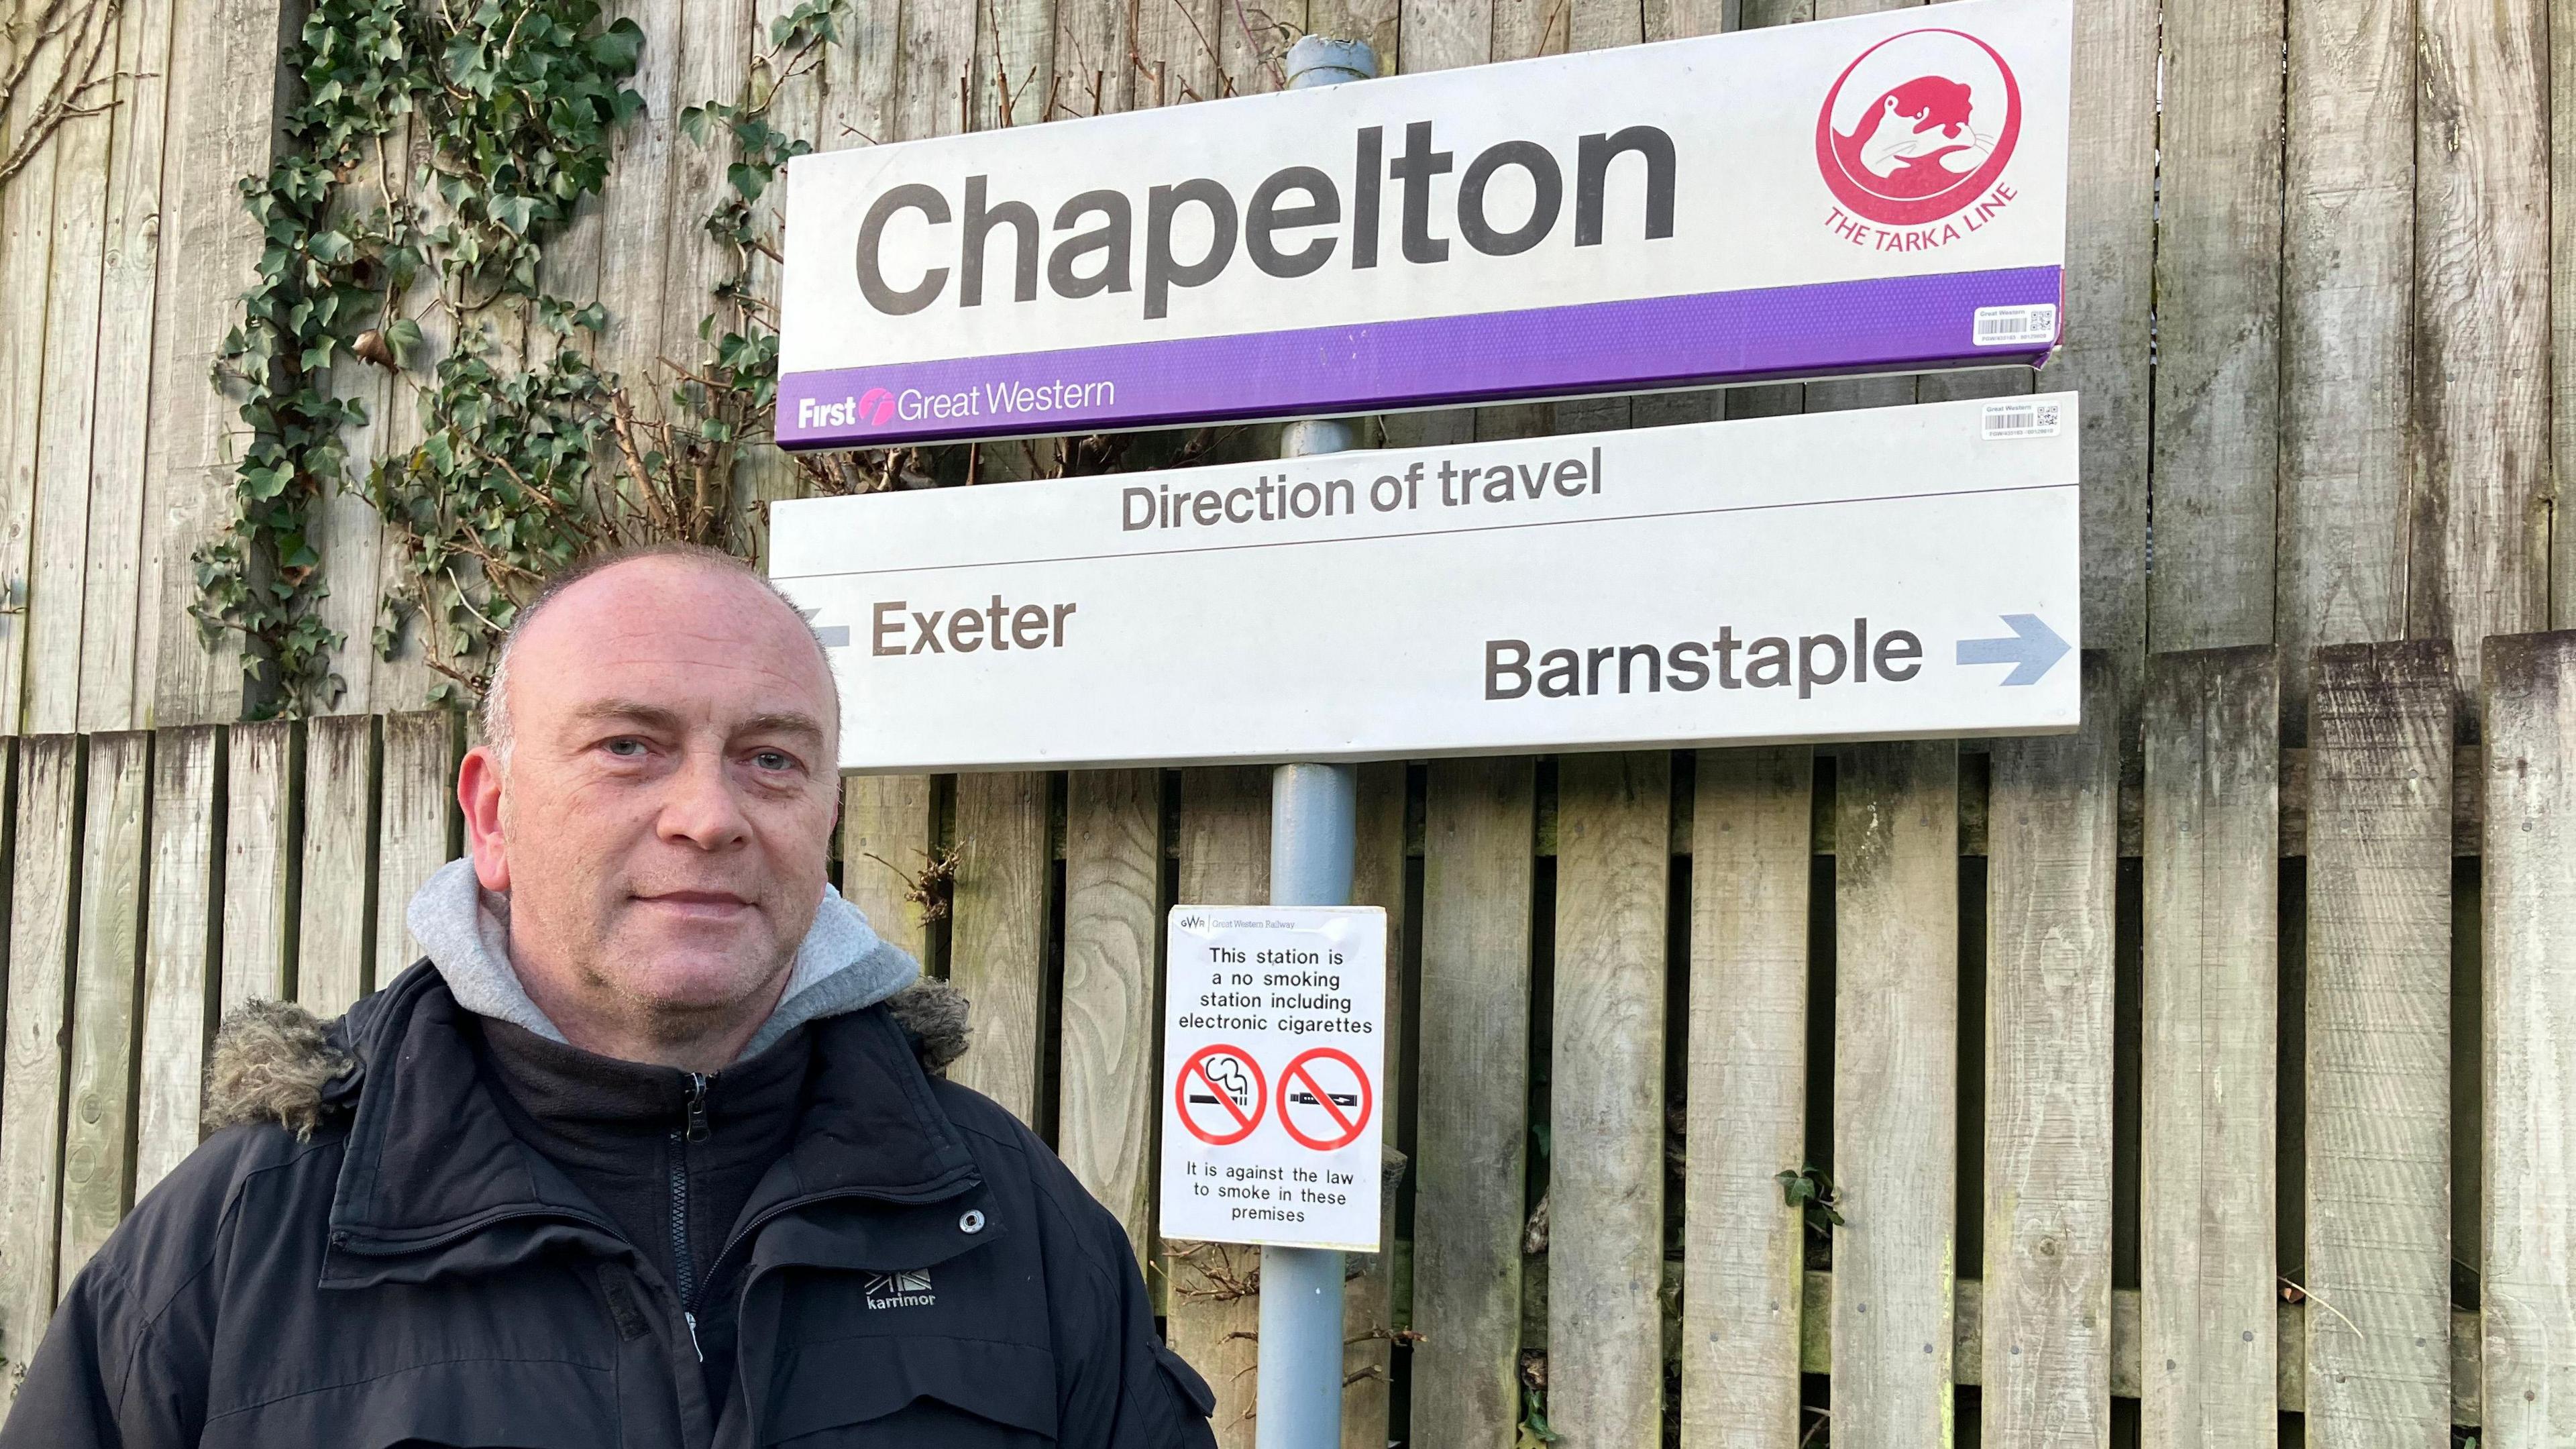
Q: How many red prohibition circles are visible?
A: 2